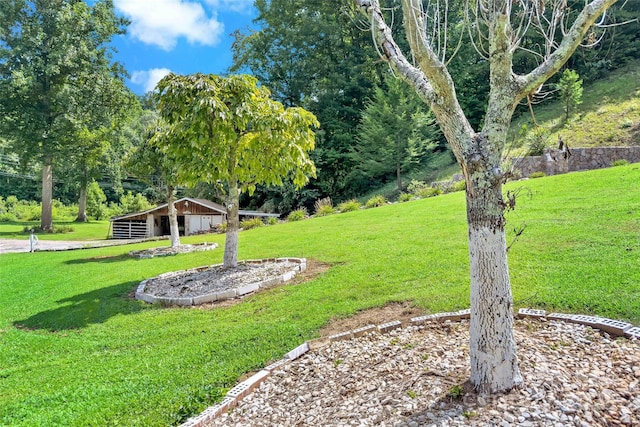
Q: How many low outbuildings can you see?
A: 1